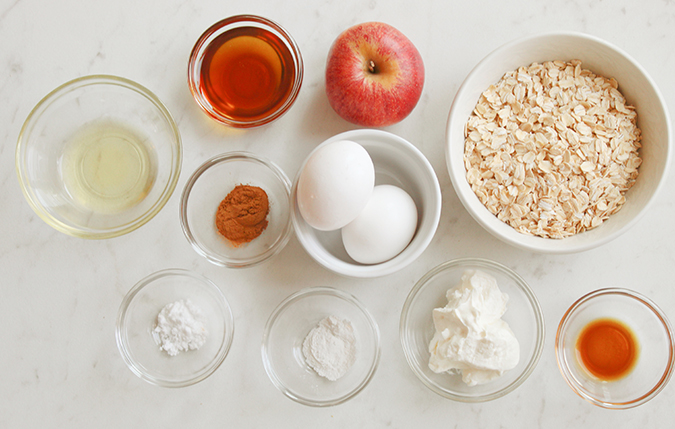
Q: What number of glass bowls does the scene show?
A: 7